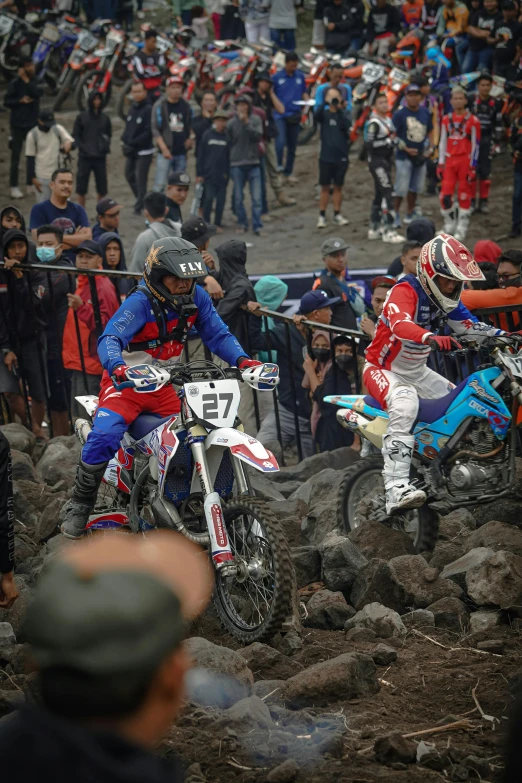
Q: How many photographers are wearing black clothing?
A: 1